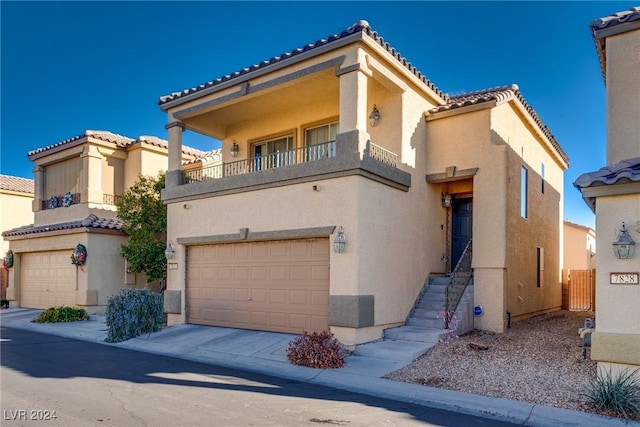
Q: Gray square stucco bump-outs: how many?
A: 2